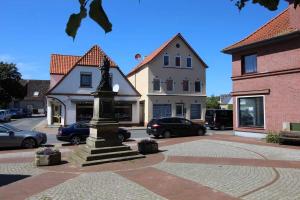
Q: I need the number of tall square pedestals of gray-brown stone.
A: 1